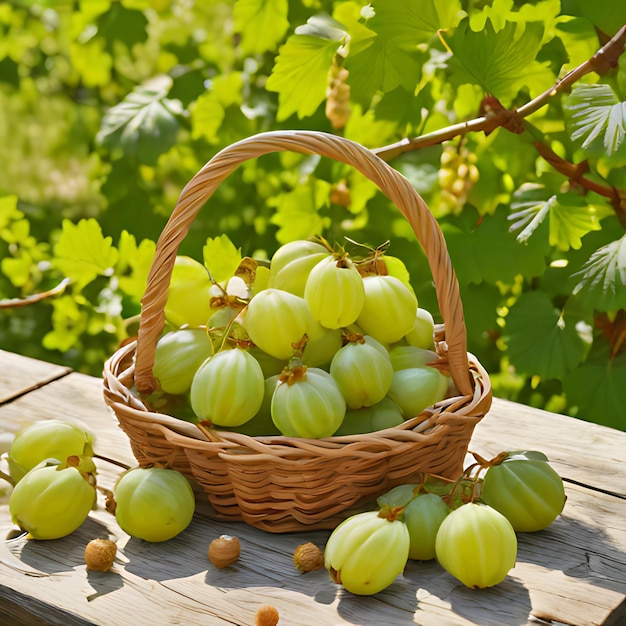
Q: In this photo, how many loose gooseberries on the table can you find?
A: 7